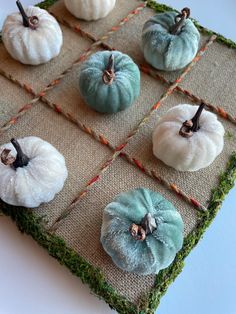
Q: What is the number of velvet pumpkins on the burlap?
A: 7